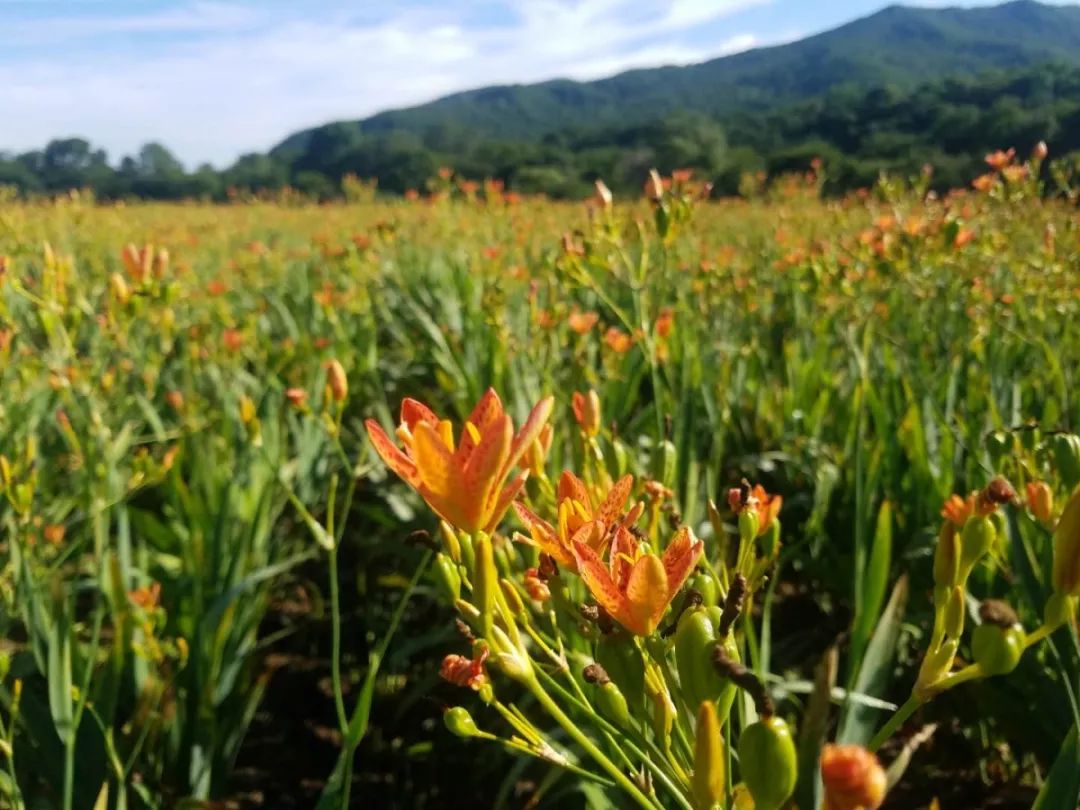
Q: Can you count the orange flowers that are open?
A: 3